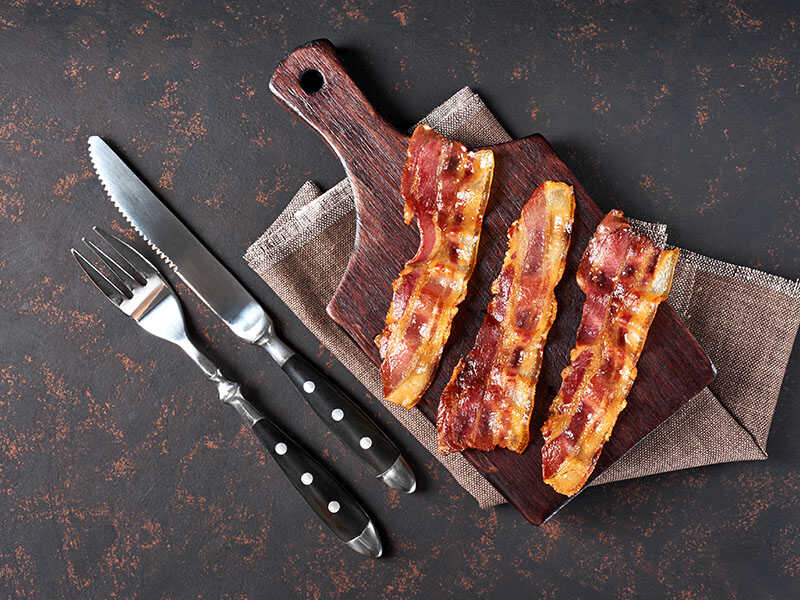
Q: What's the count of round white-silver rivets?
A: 6